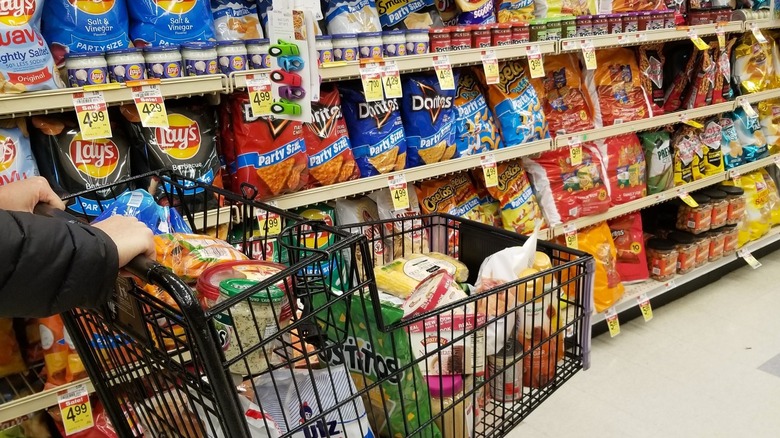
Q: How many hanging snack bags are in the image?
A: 0